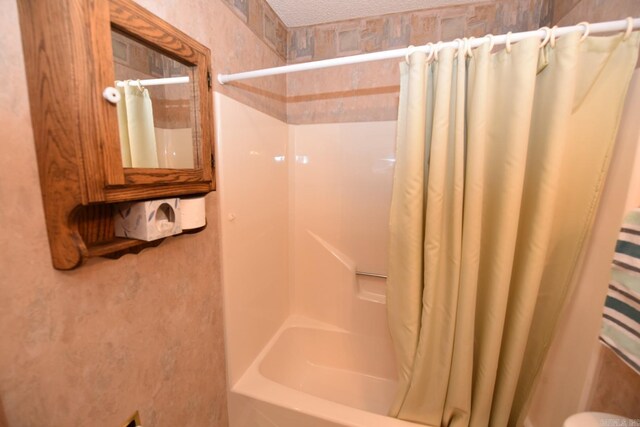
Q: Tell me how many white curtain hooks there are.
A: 12